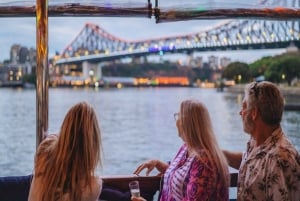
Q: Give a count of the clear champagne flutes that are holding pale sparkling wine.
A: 1